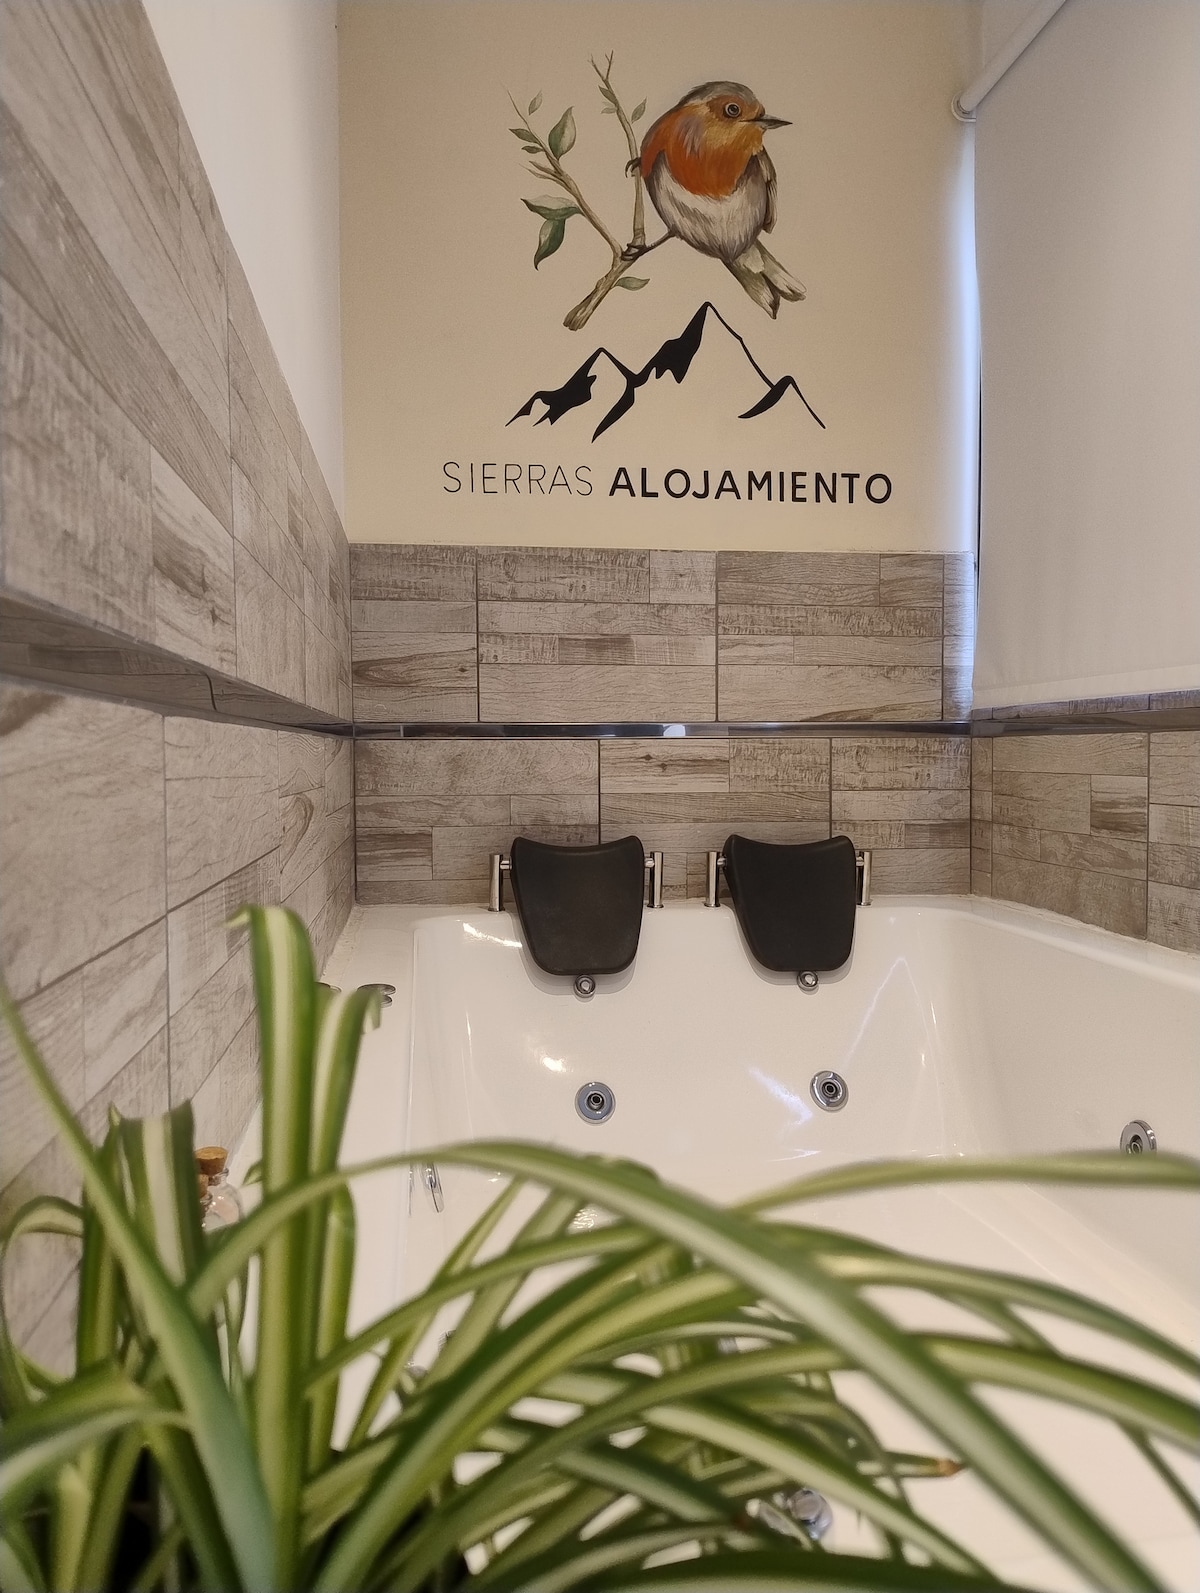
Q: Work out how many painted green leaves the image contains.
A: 10